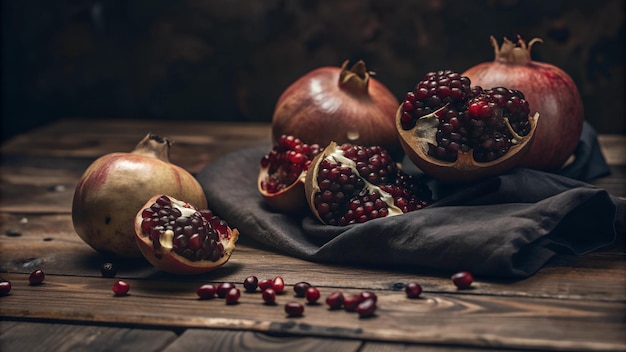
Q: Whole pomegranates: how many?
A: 3